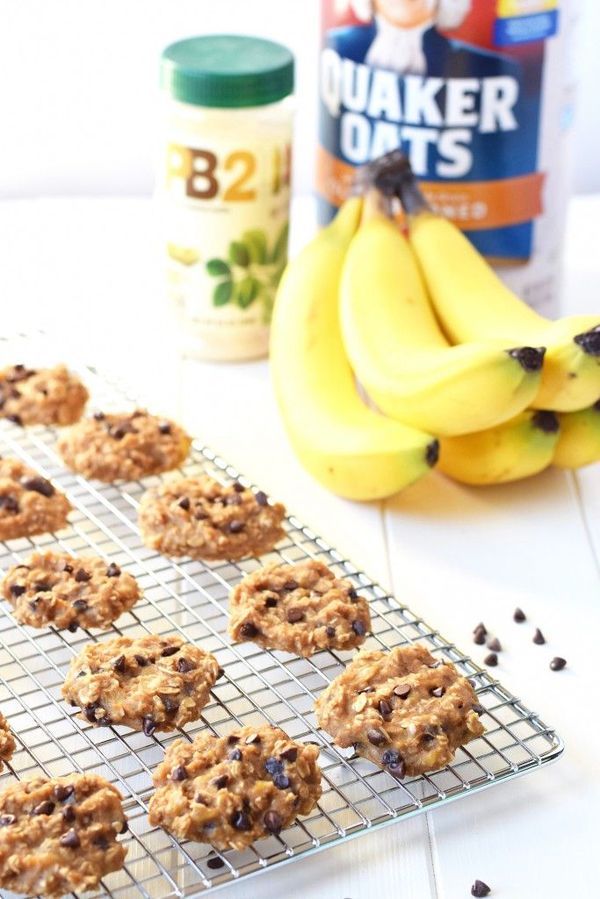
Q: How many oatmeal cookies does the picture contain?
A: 11